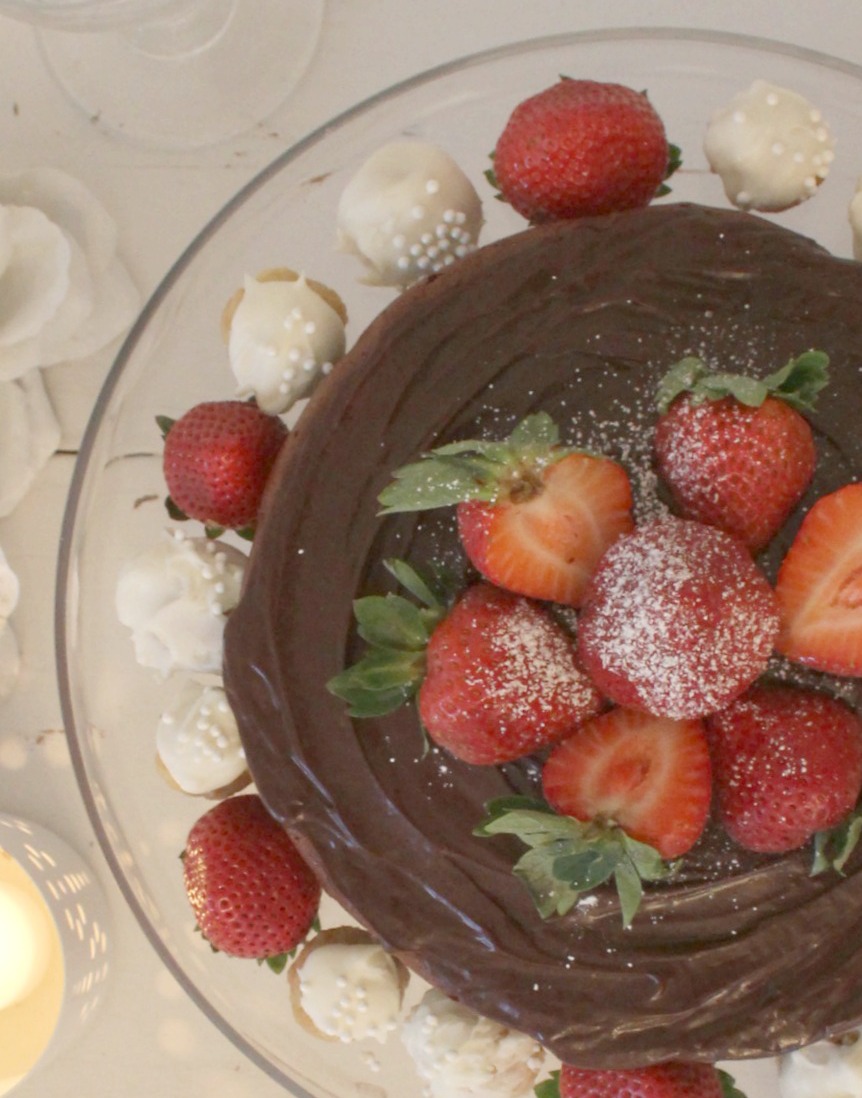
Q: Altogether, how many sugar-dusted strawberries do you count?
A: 4